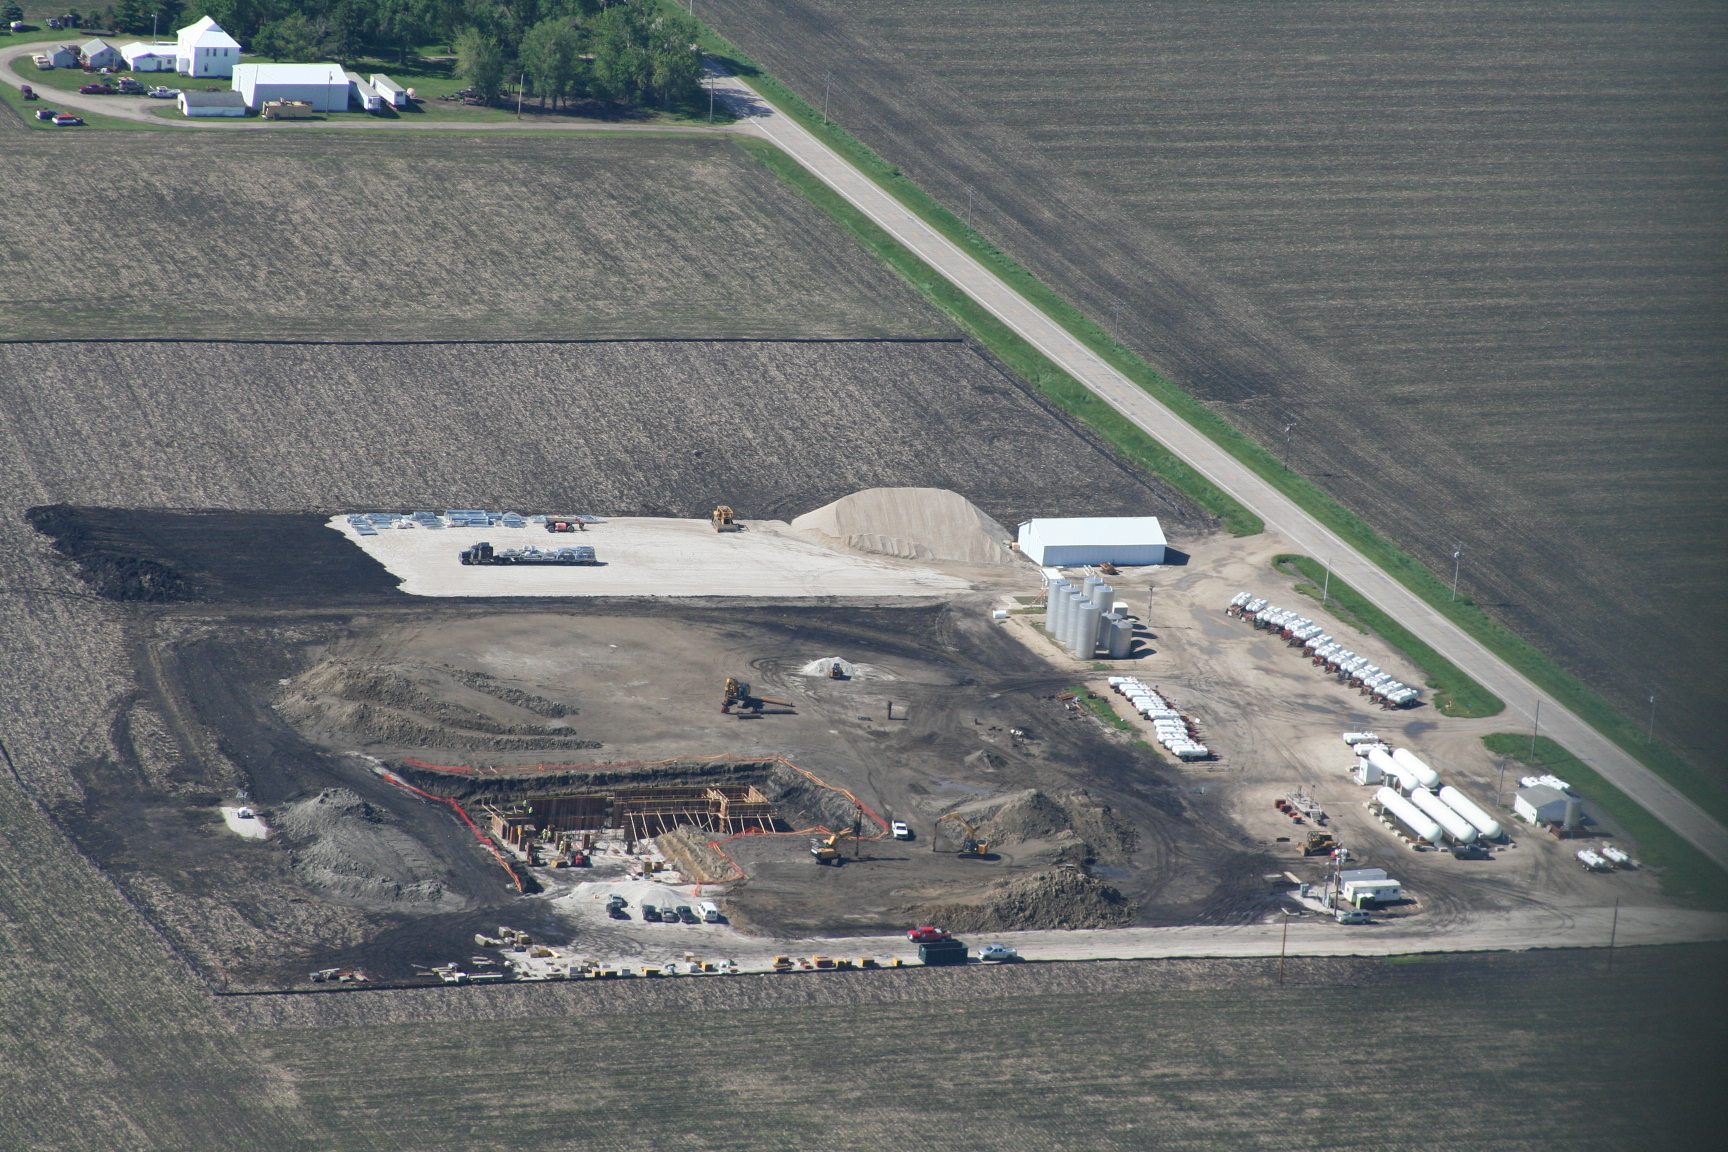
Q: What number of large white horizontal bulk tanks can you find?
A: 5